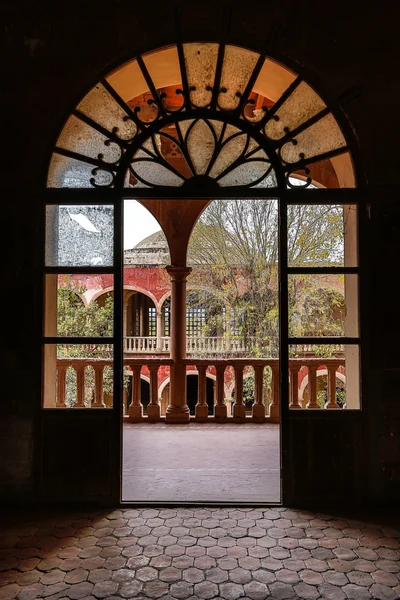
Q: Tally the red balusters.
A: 13